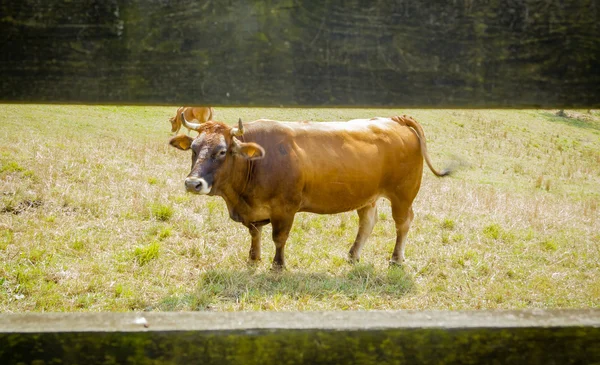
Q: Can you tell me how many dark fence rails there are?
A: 2